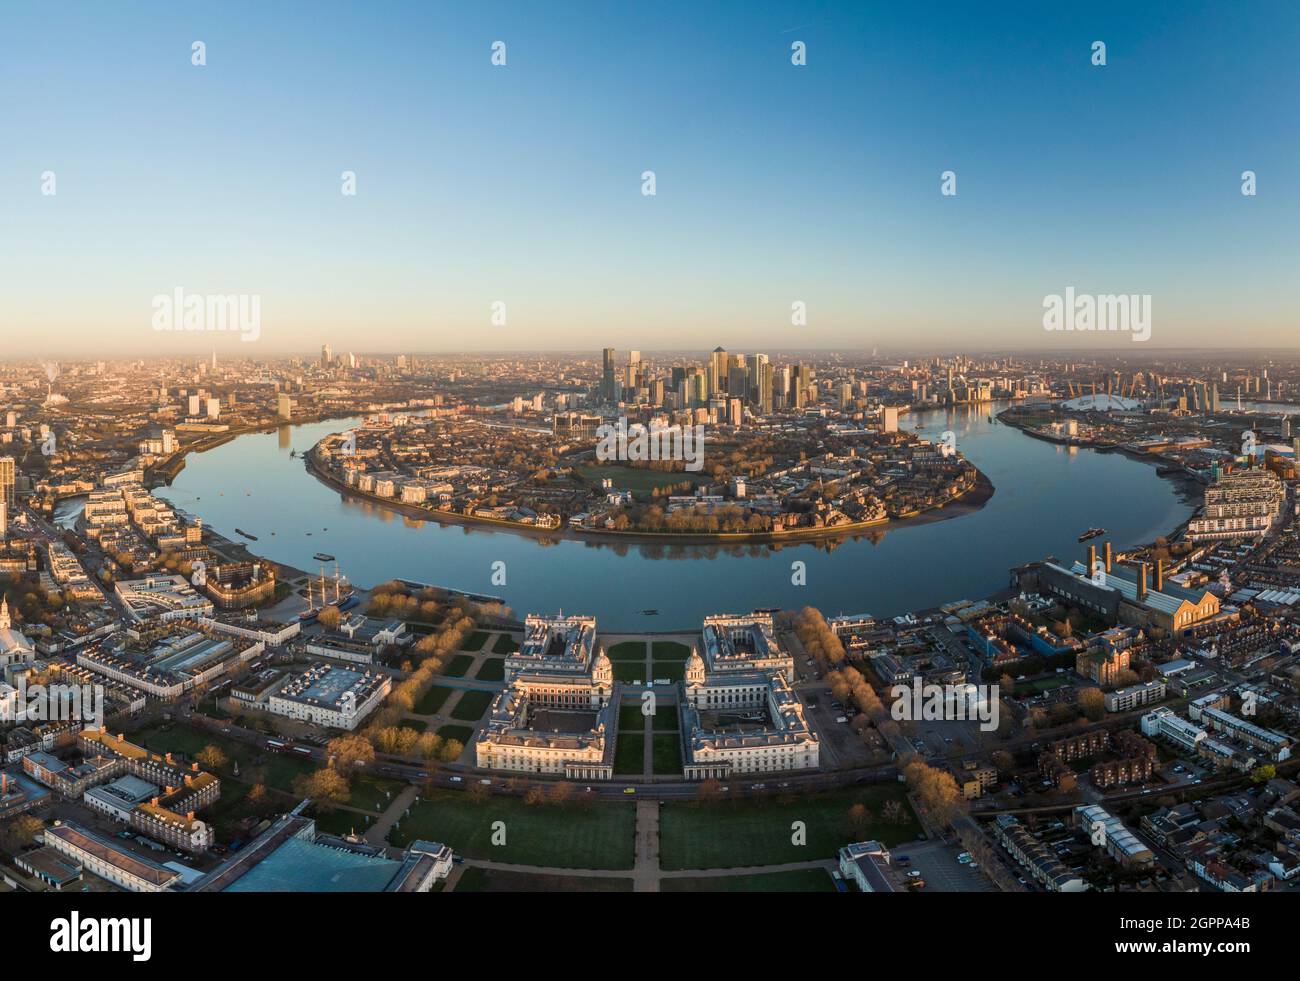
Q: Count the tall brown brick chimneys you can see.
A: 4